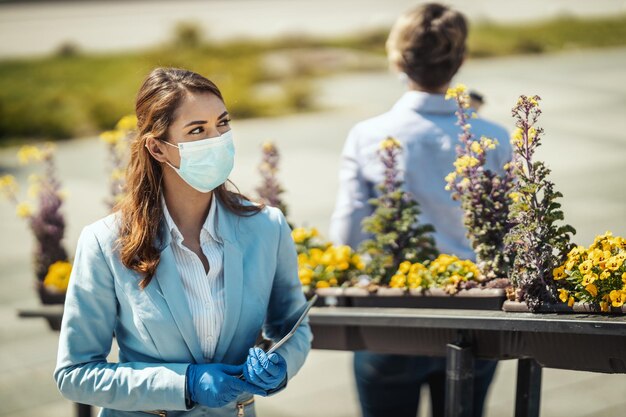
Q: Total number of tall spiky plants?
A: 6